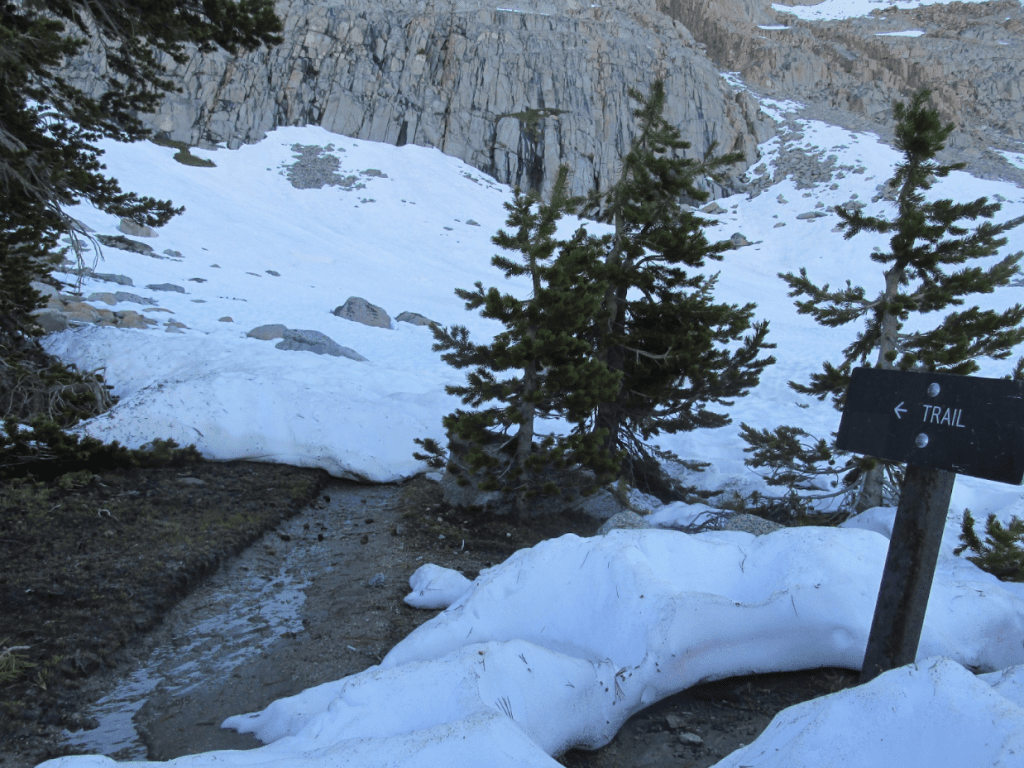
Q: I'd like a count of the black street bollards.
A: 0